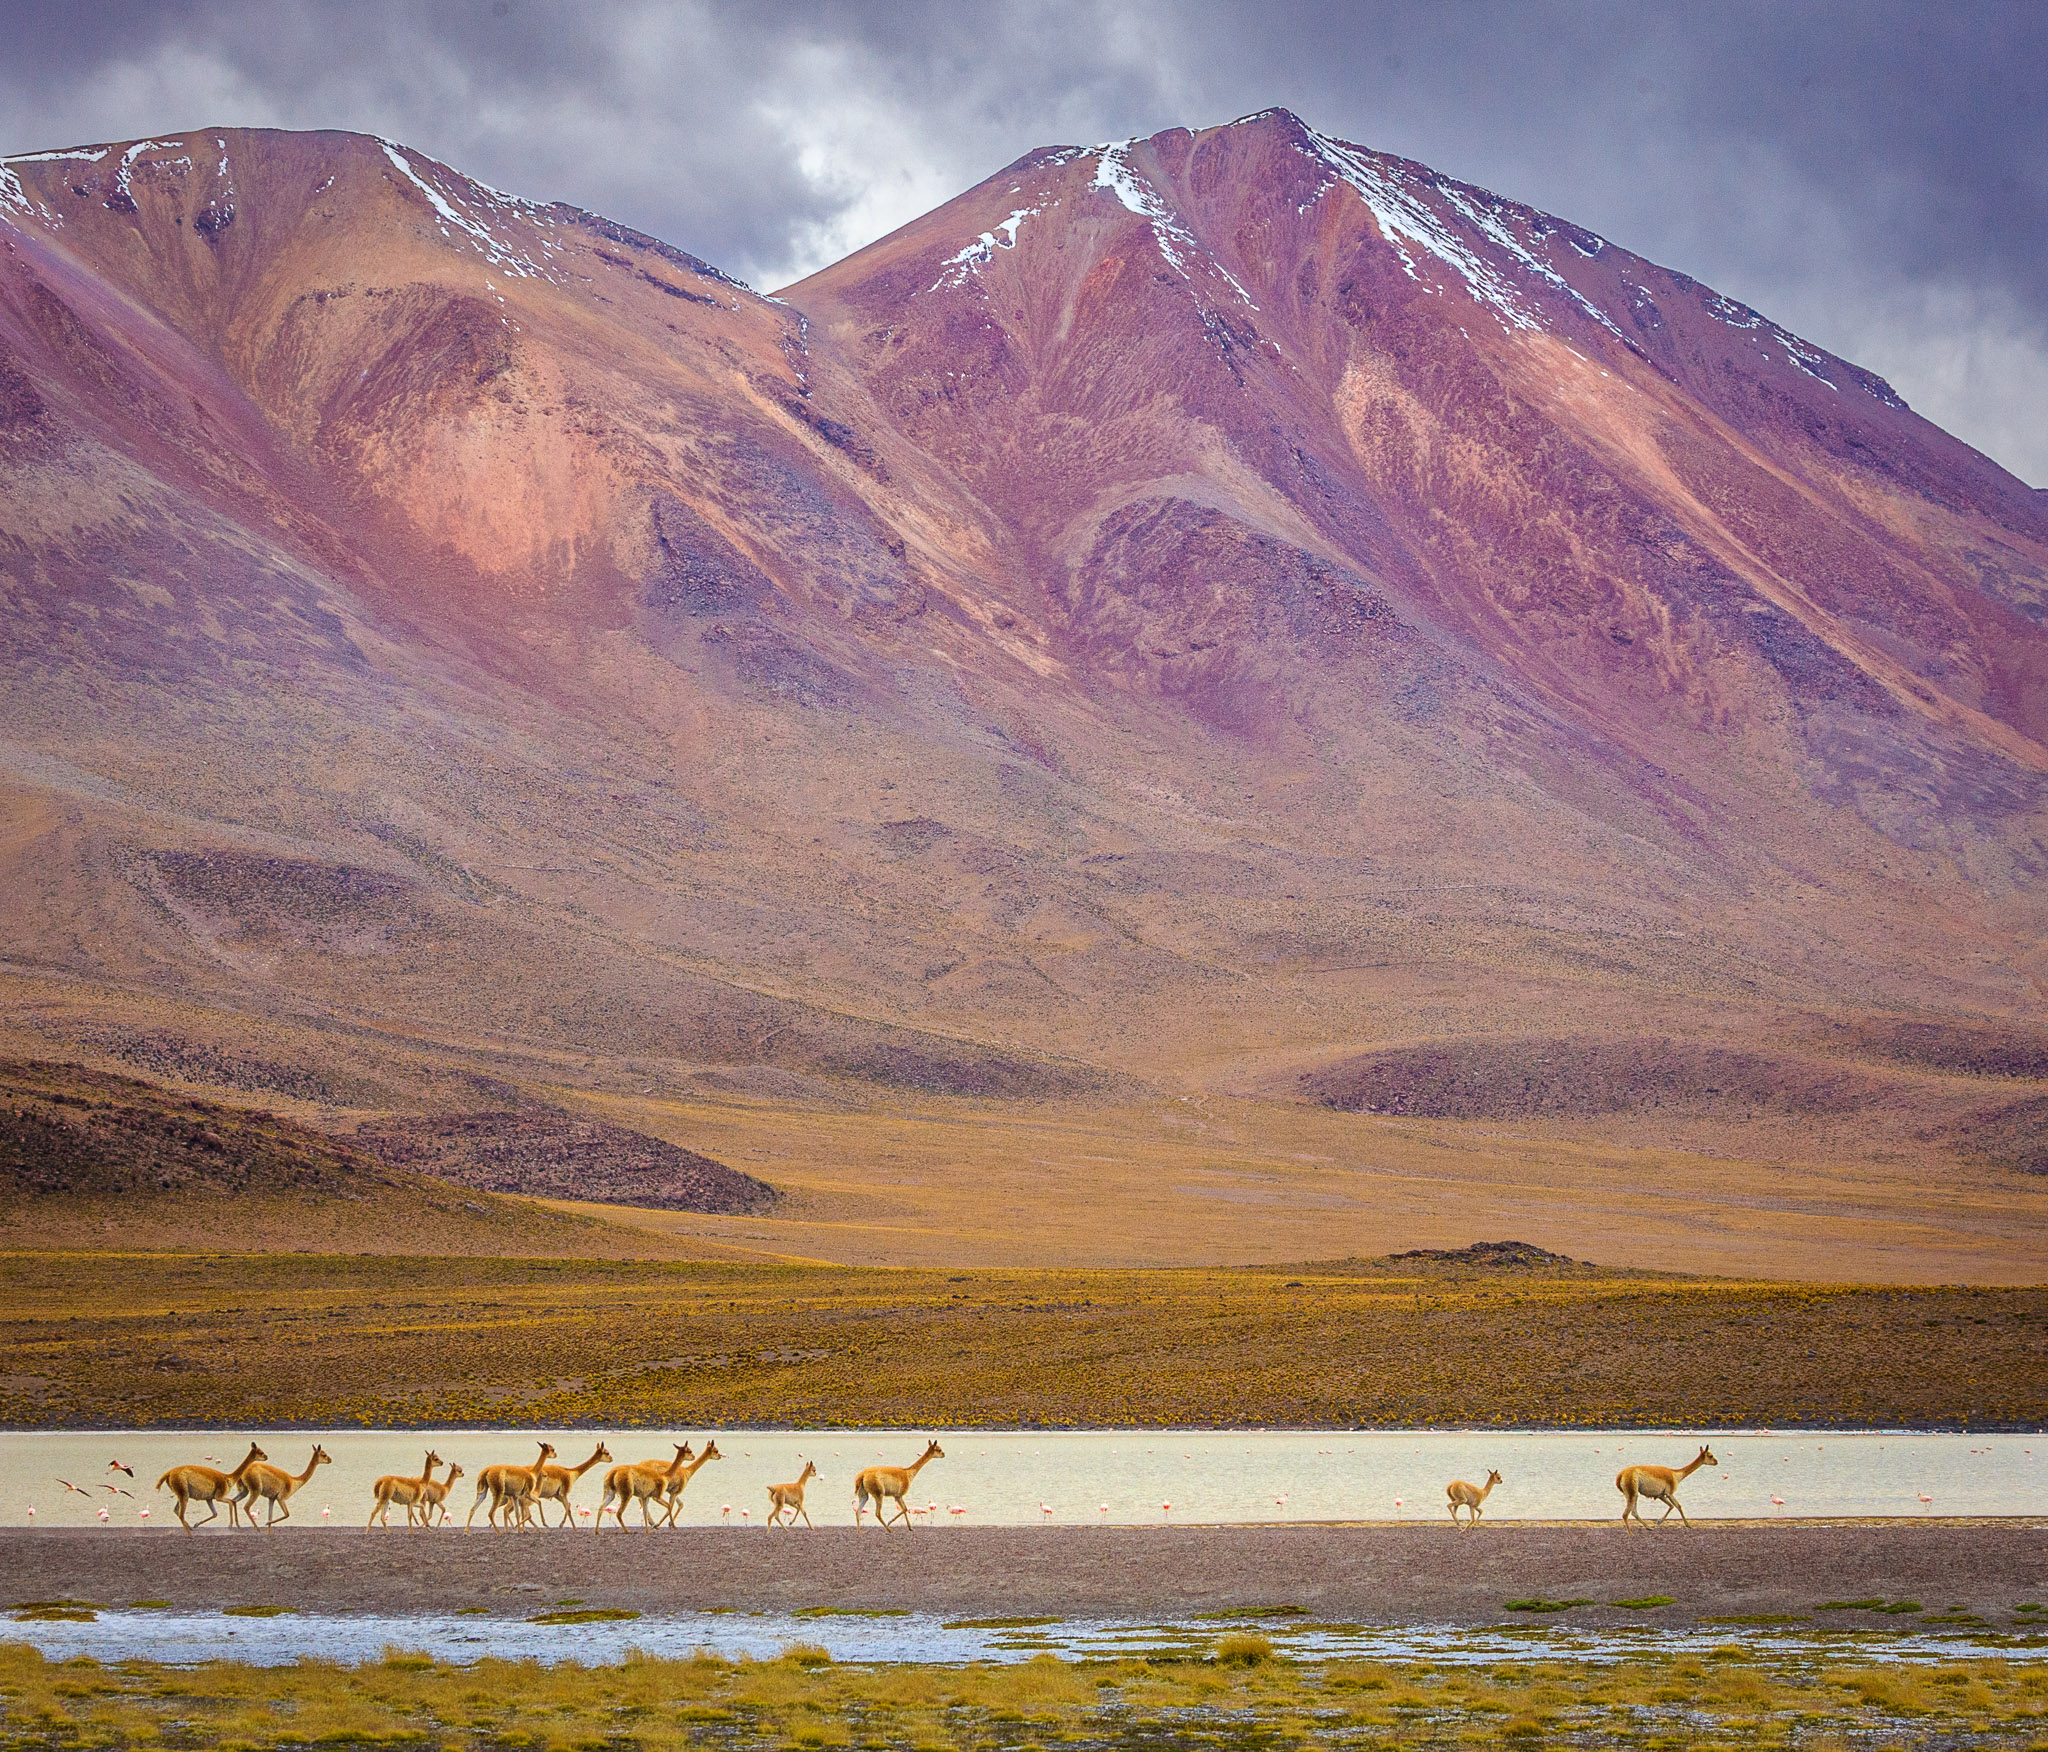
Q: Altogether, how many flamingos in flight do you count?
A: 3